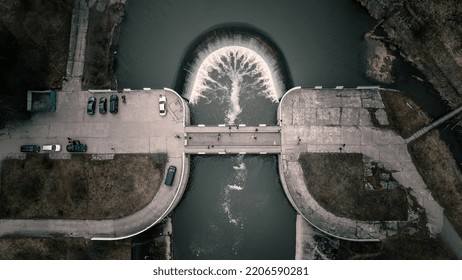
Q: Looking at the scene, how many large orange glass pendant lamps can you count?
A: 0